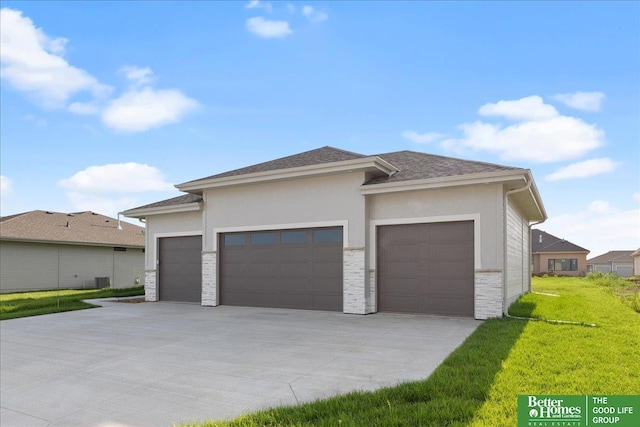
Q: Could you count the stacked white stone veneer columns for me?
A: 4